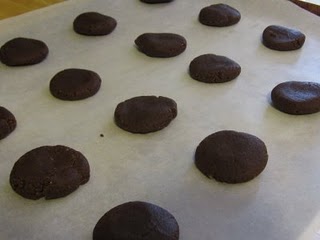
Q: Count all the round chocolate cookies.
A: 14